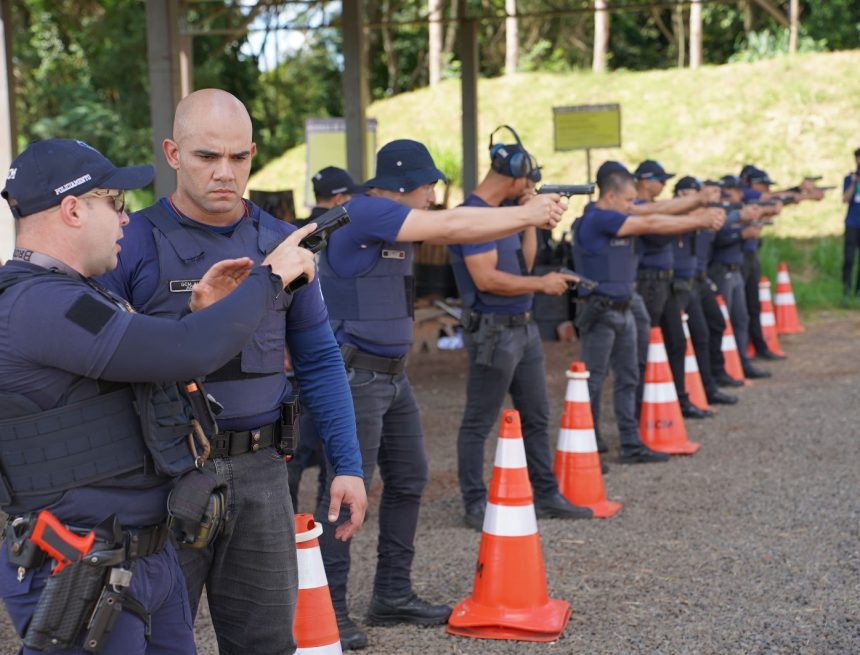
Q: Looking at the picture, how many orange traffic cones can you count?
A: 8